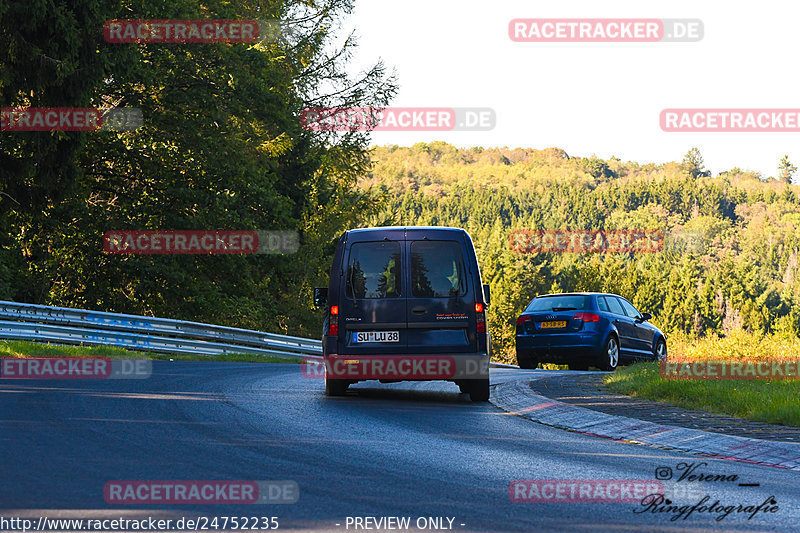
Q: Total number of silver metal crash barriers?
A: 2